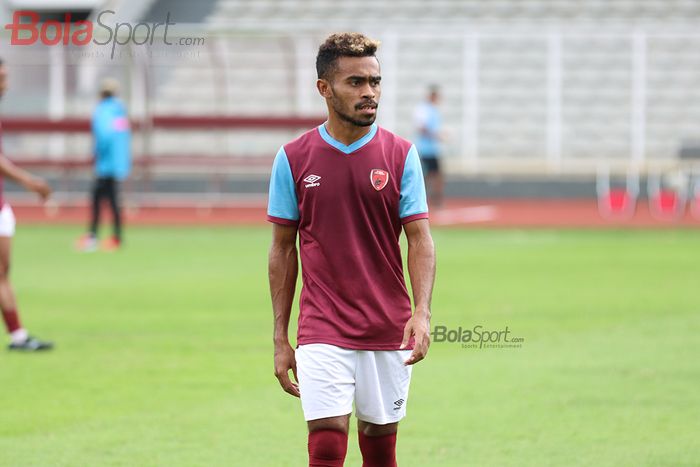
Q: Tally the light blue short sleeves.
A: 2